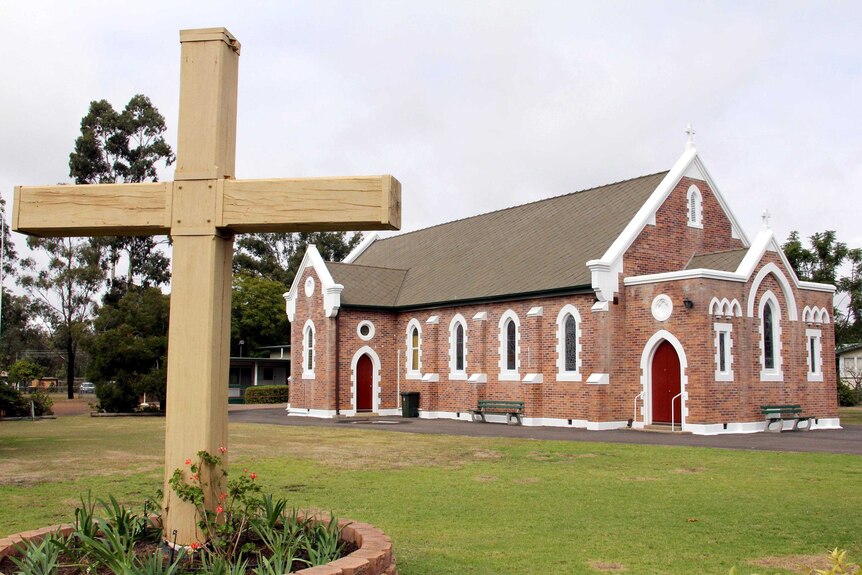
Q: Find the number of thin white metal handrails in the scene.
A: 2